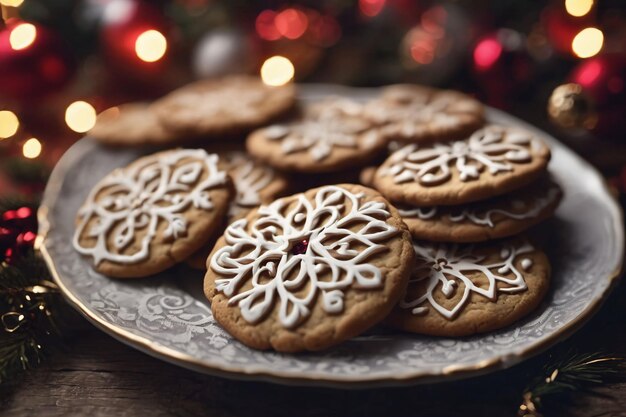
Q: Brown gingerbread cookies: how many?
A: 10